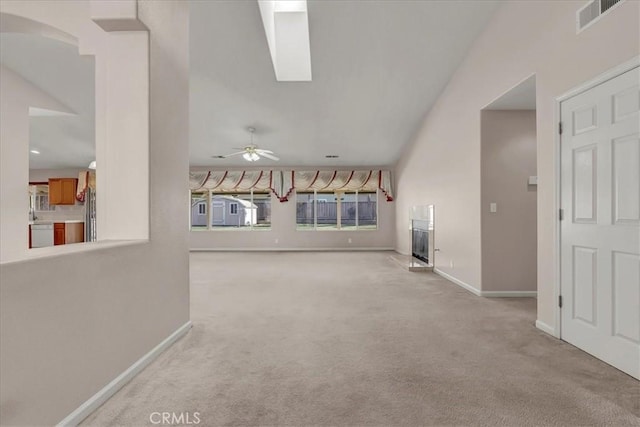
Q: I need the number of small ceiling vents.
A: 2